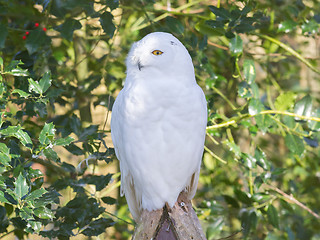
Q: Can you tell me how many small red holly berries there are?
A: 4